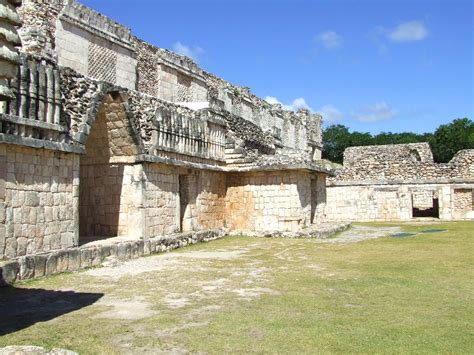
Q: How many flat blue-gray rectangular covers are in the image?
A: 2